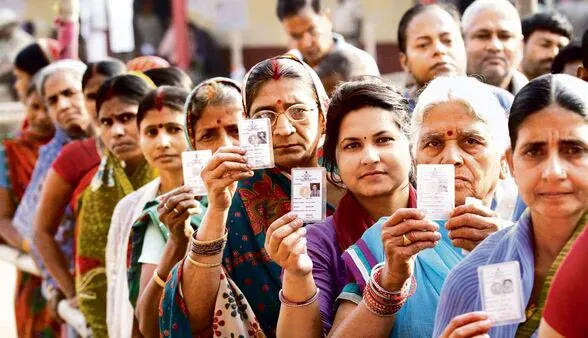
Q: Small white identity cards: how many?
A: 5